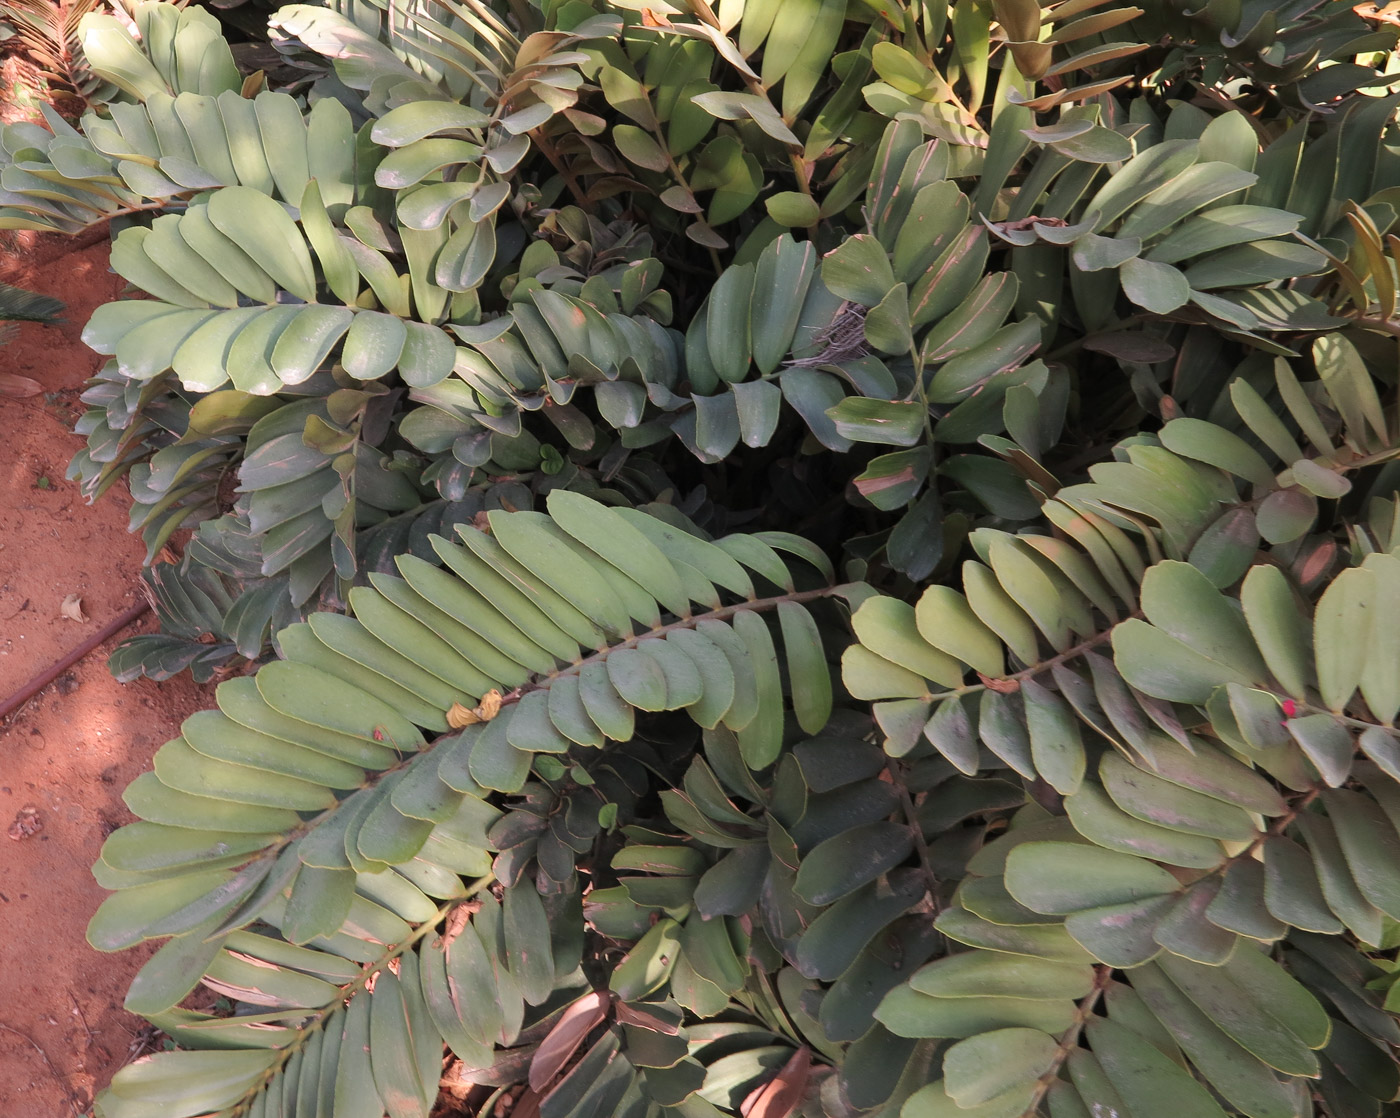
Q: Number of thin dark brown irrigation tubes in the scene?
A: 1